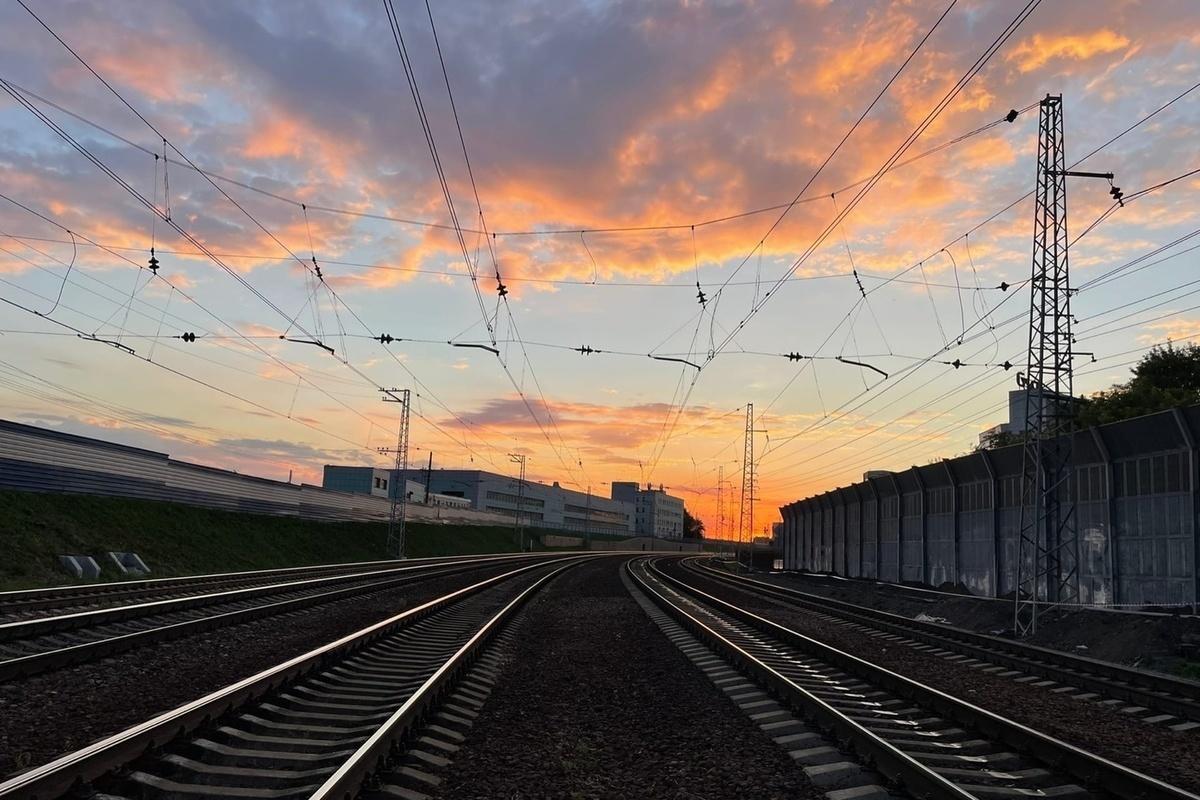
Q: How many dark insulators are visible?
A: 14